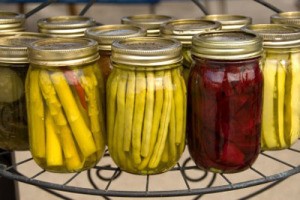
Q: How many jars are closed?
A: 12